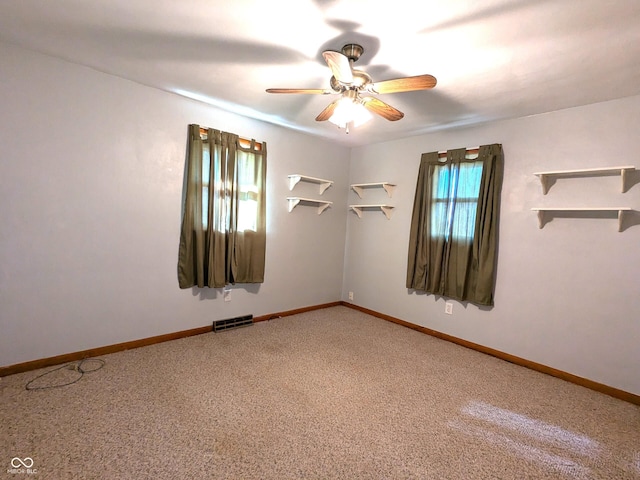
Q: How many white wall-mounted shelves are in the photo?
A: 6